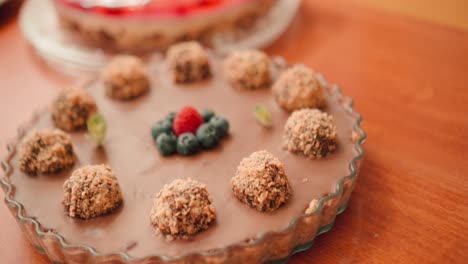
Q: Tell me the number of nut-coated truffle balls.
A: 10